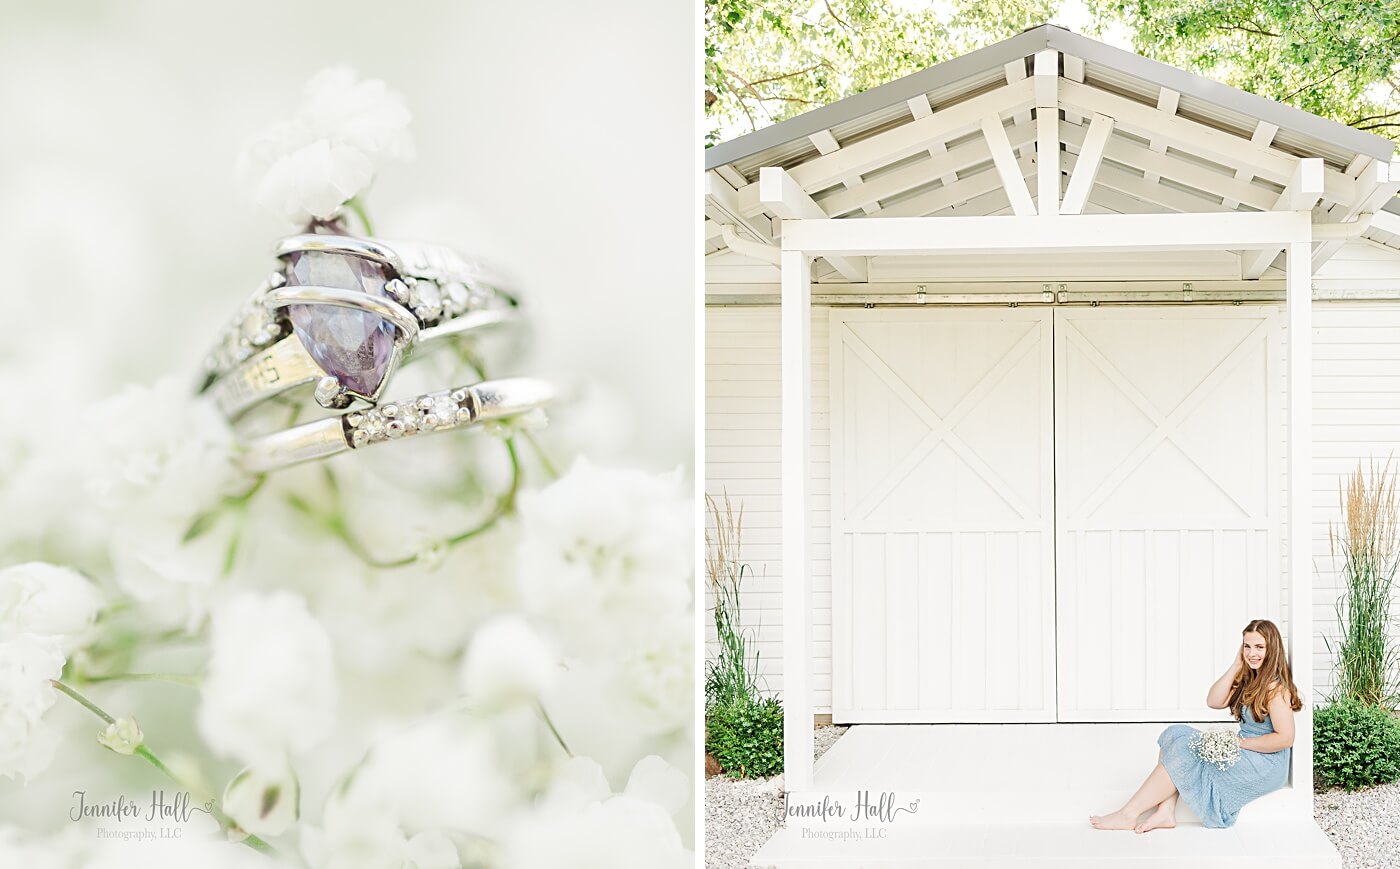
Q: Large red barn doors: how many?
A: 0